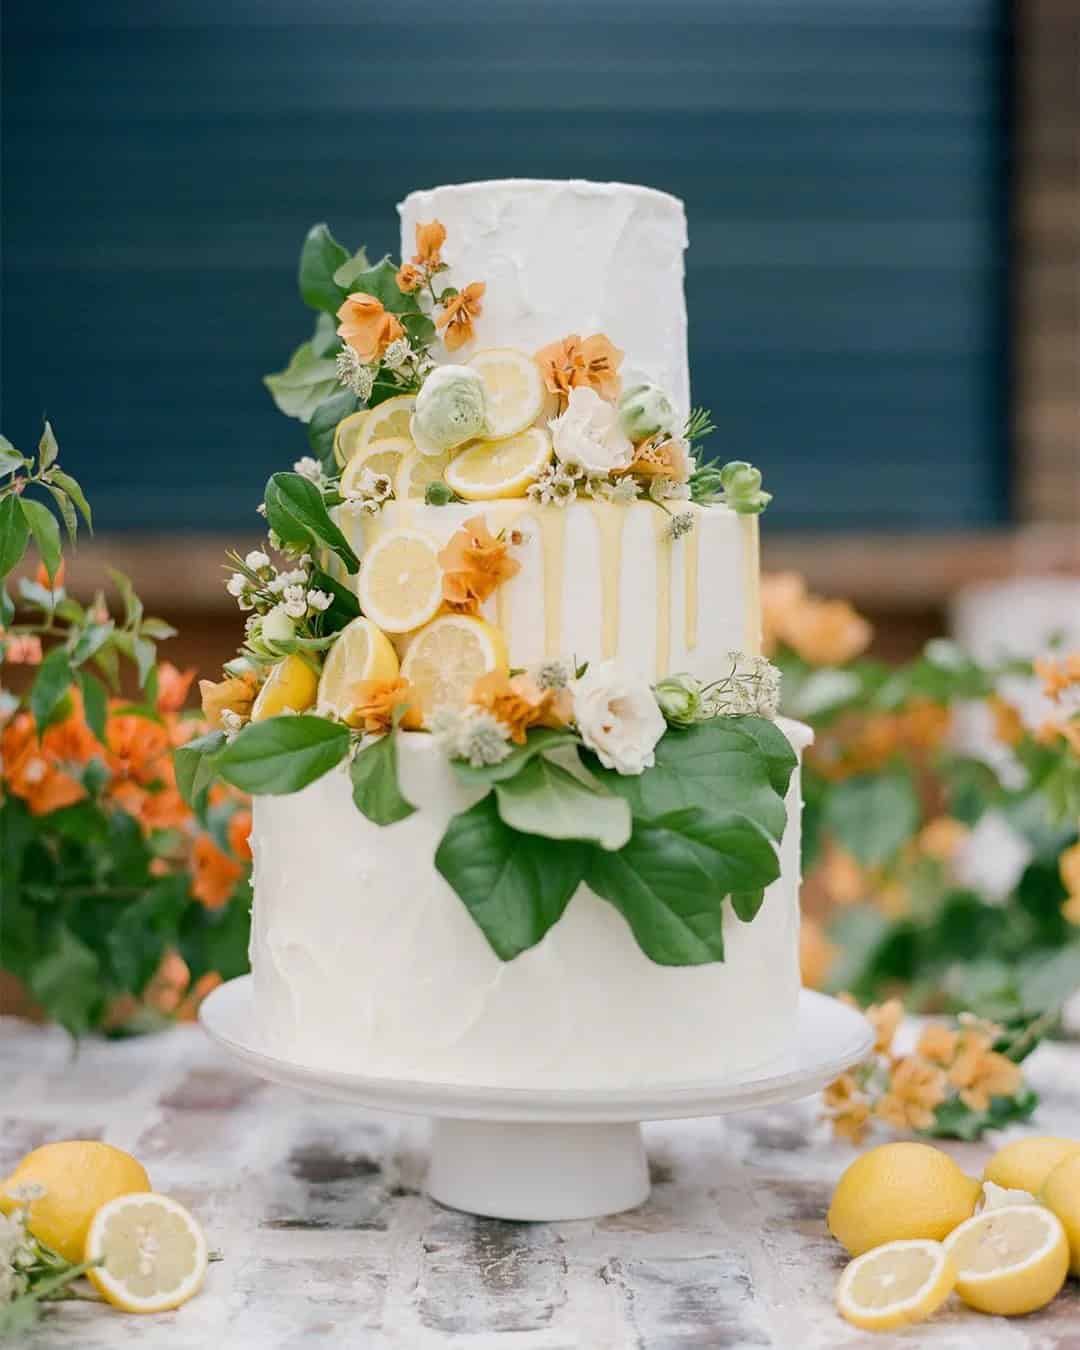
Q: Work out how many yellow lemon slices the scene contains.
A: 13